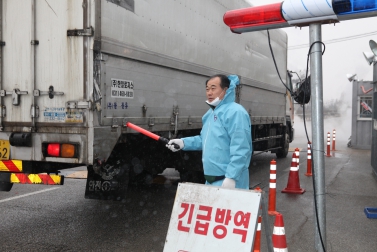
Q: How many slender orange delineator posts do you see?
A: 6